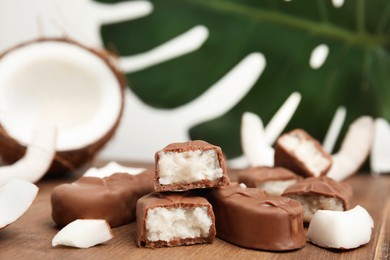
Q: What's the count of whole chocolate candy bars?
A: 2